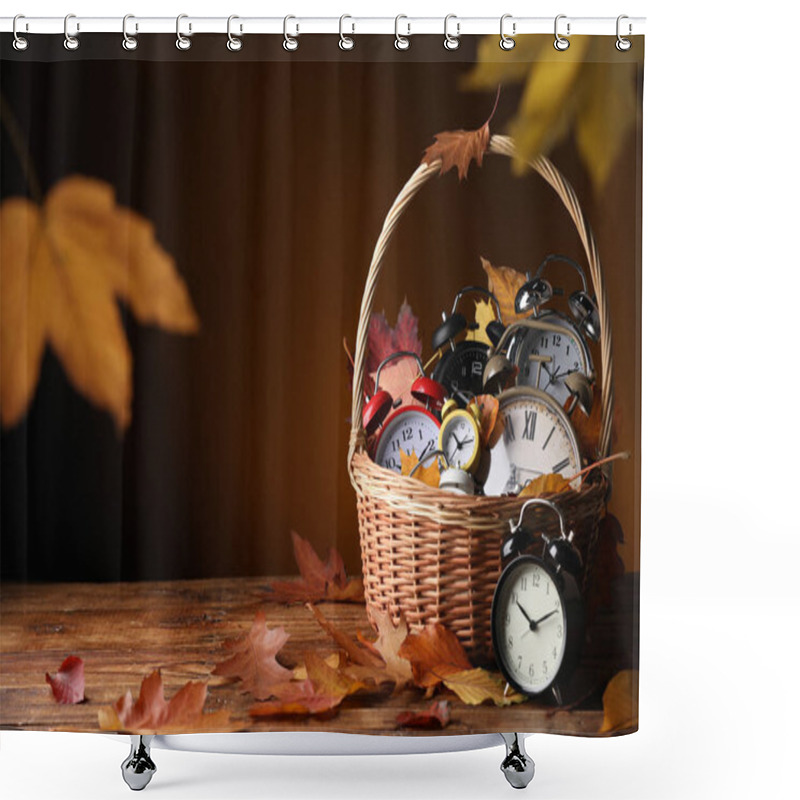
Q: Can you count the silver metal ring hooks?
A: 12